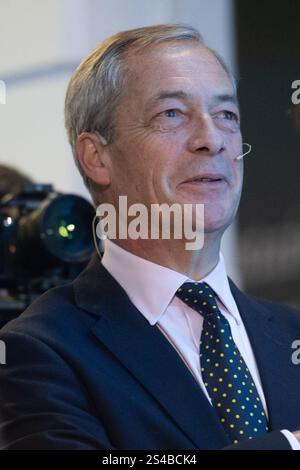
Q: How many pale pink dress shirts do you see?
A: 1